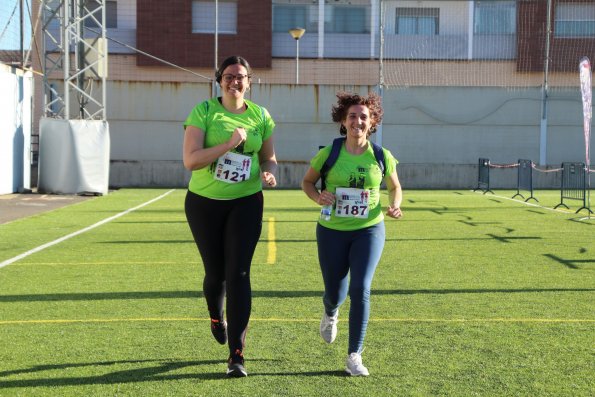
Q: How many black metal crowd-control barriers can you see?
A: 3